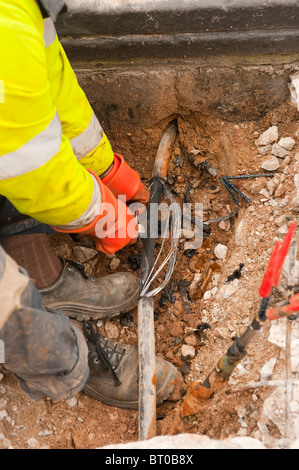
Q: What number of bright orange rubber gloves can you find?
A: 2